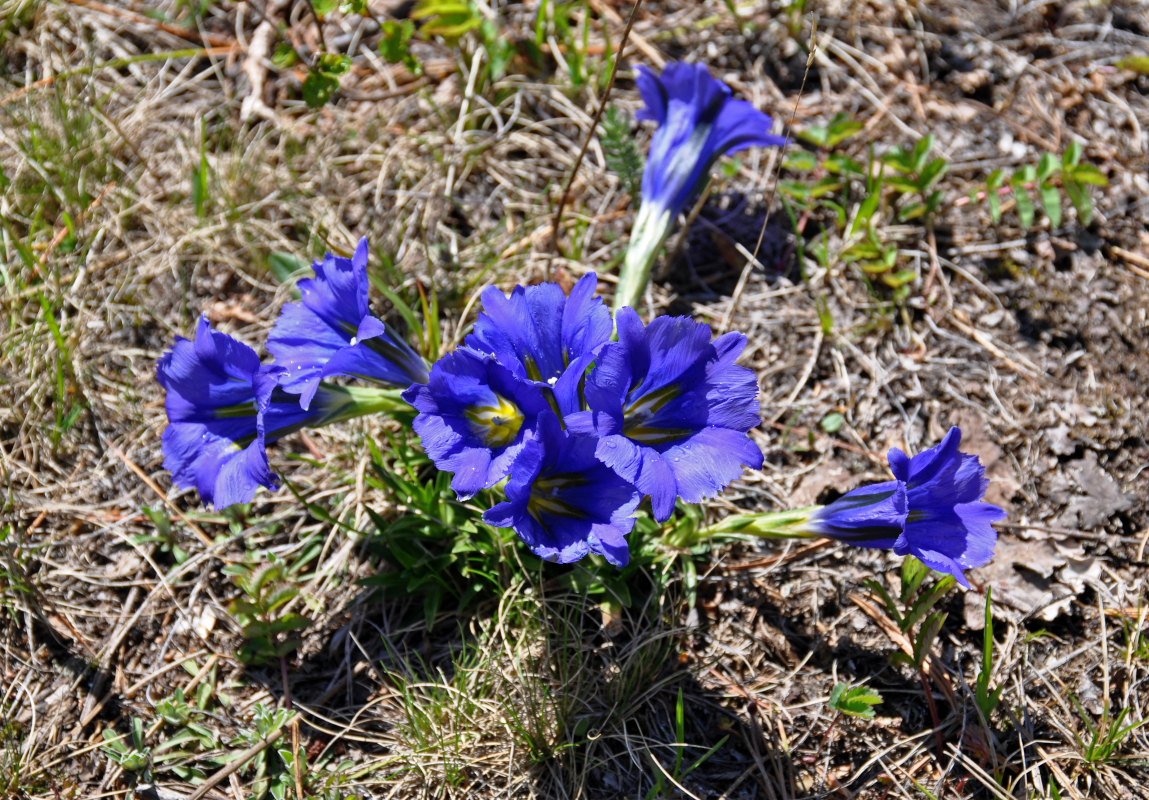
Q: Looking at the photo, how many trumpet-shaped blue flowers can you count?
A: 8